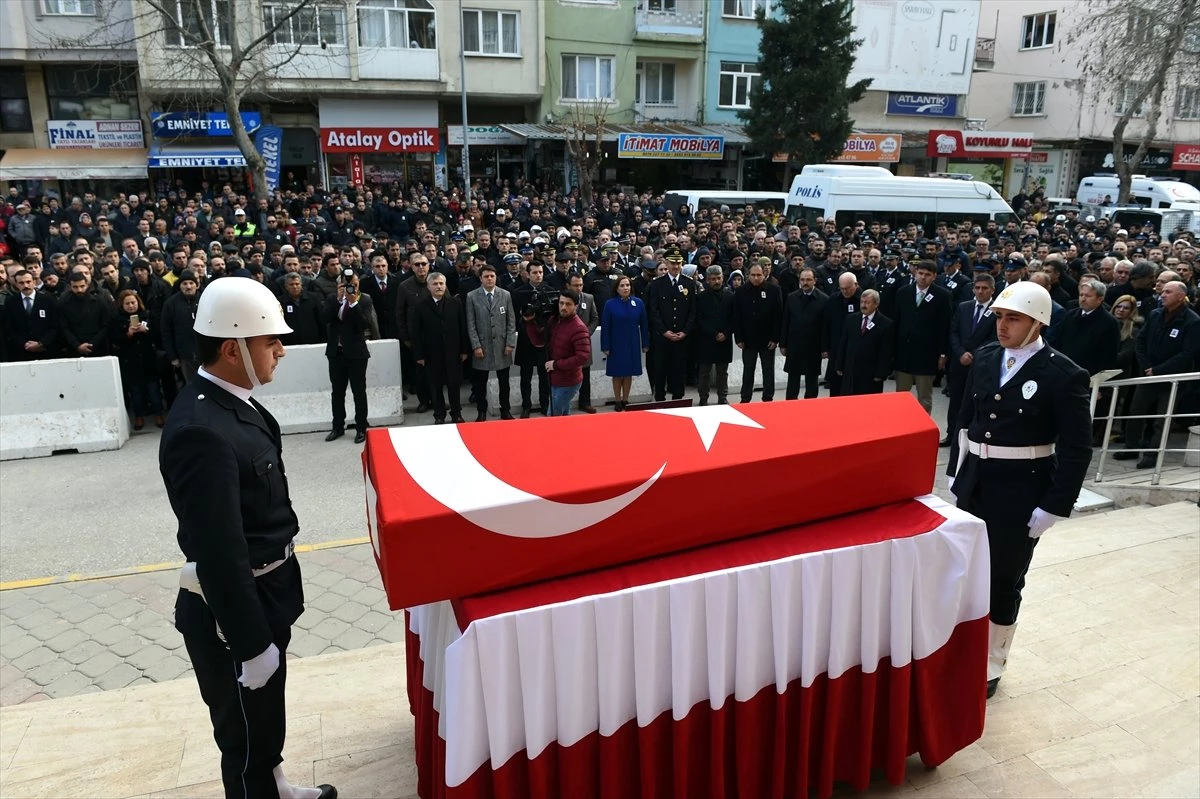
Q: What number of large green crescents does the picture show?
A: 0